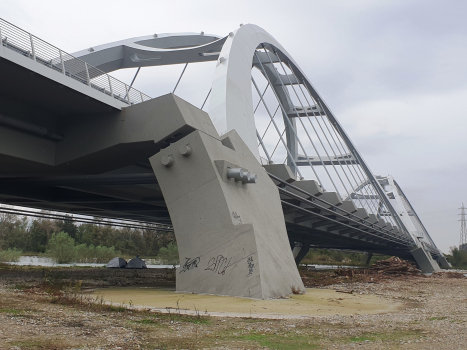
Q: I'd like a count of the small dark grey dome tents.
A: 2